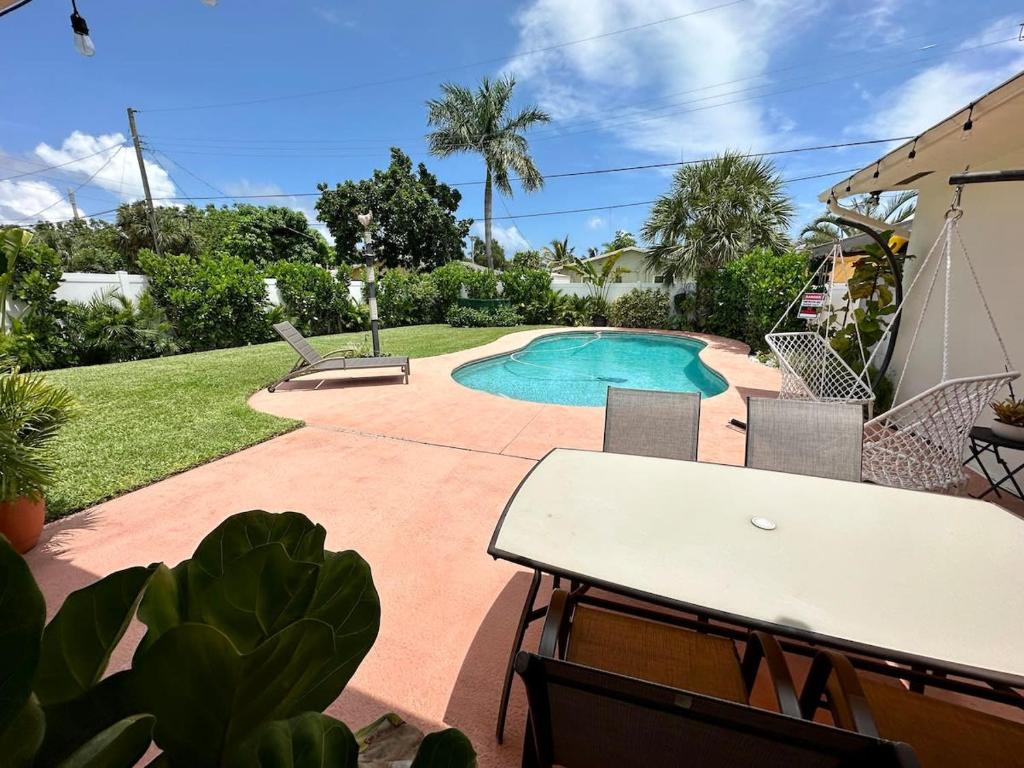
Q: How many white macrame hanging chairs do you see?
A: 2